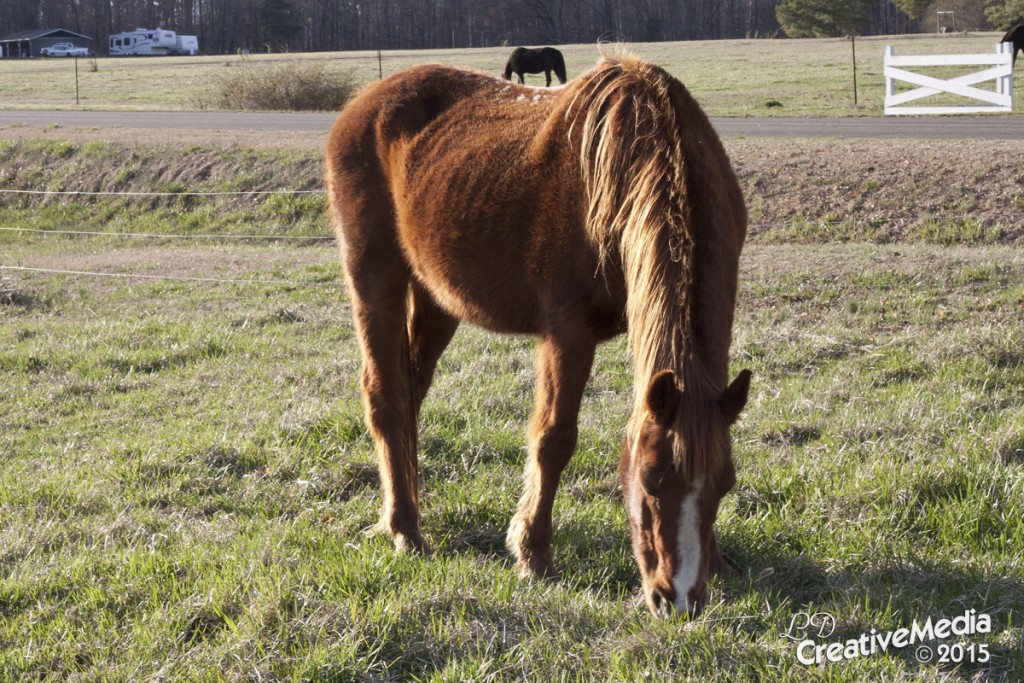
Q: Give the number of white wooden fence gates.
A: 1